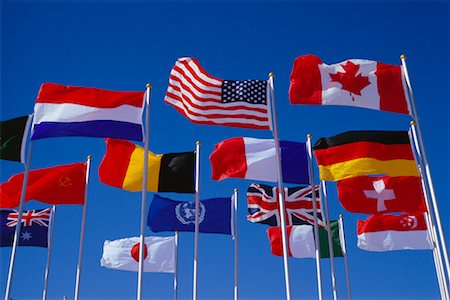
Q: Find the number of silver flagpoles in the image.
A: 15